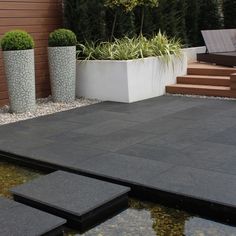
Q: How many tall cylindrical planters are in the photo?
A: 2